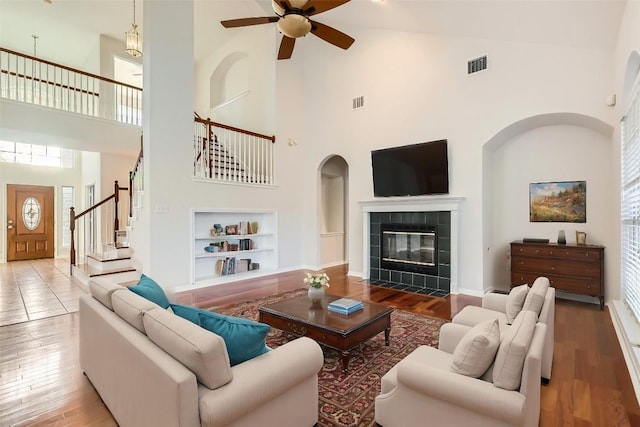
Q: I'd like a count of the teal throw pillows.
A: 3